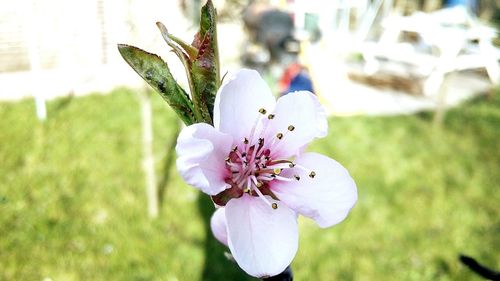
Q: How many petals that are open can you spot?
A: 5